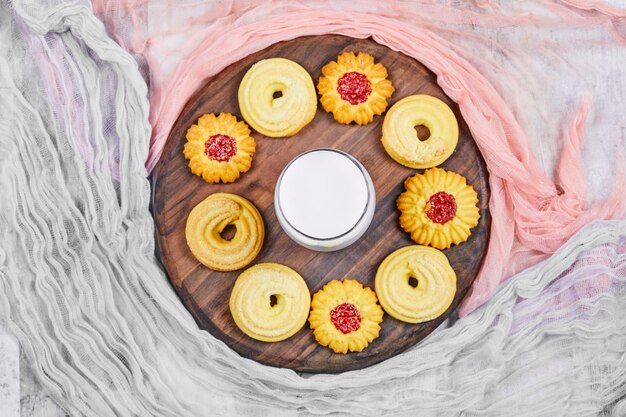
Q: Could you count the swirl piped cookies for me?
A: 5